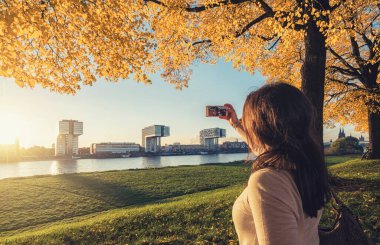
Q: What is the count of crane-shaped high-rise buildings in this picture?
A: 3